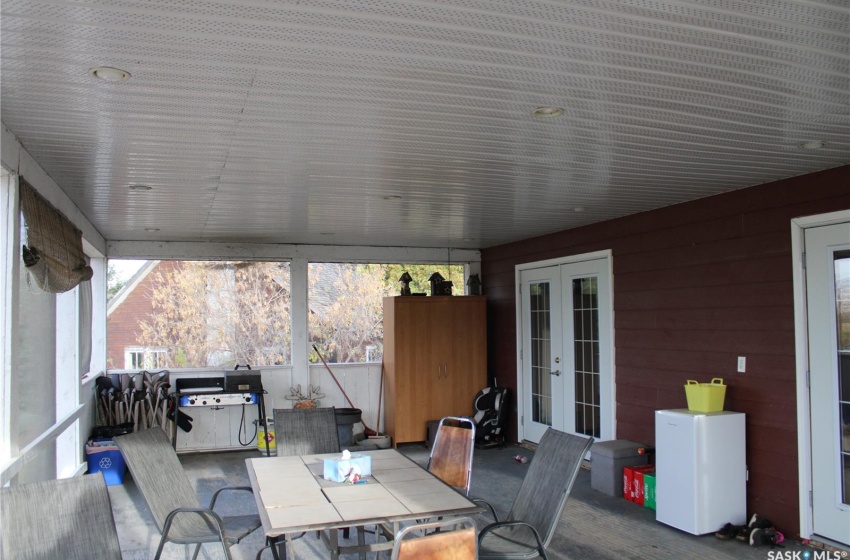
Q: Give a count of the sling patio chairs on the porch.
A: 4